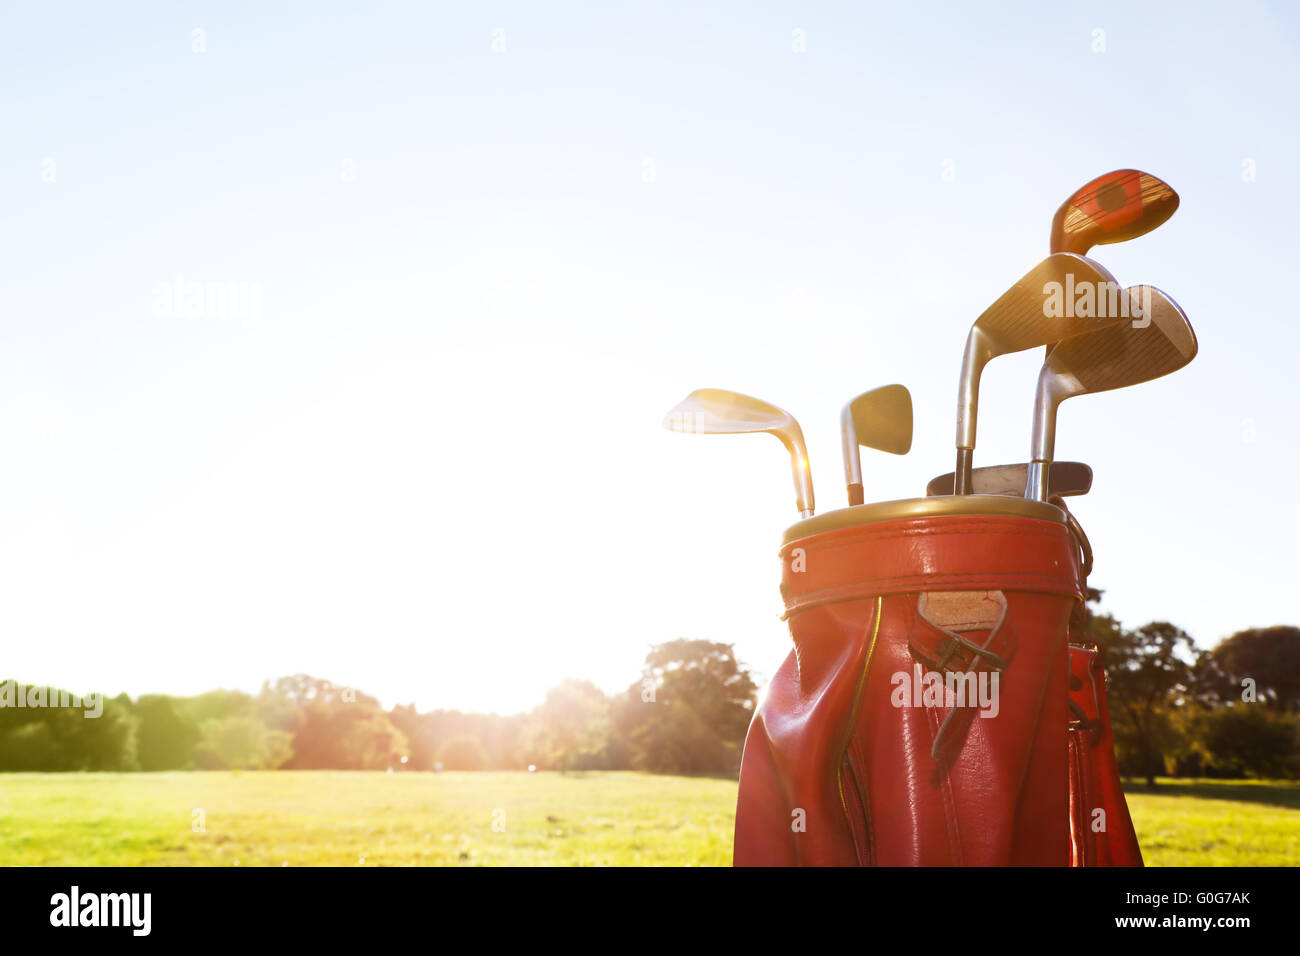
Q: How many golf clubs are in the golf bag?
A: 6